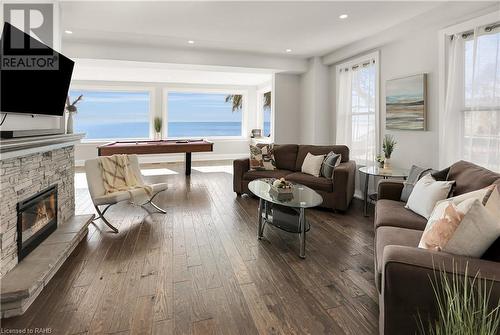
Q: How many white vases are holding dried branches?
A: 1